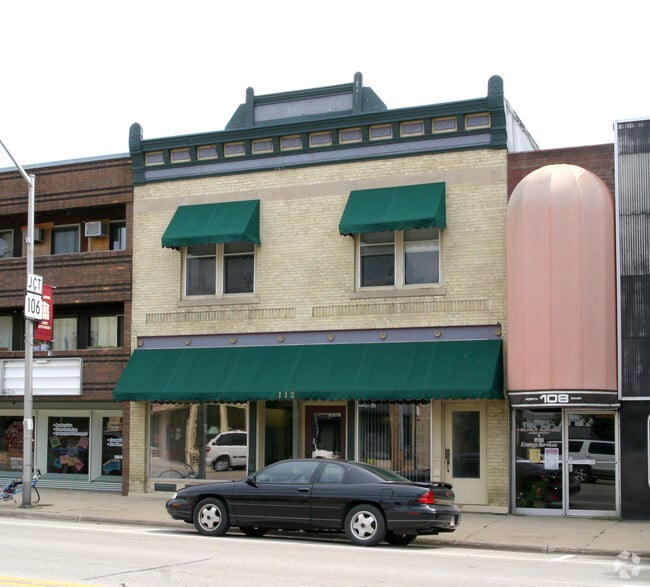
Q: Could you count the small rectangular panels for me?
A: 12